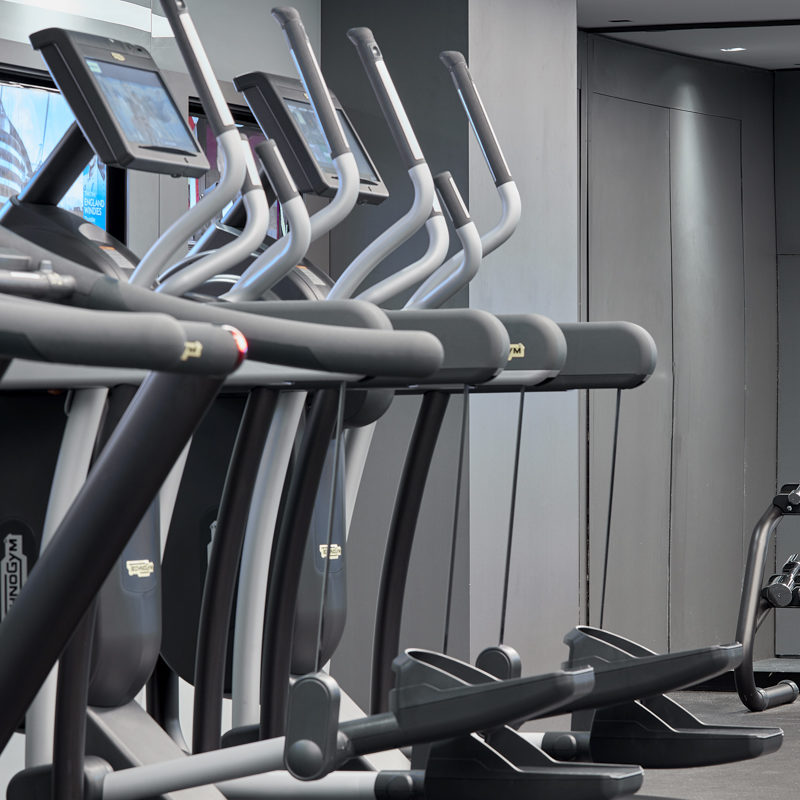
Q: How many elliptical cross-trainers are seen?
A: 2